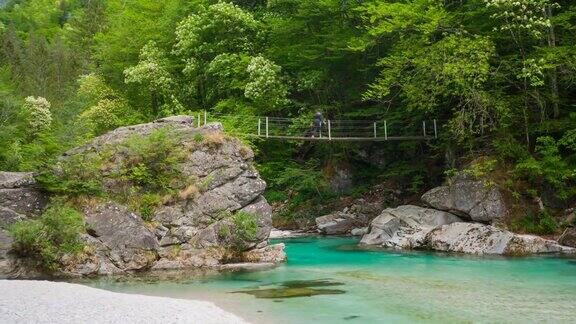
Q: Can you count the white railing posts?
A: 10